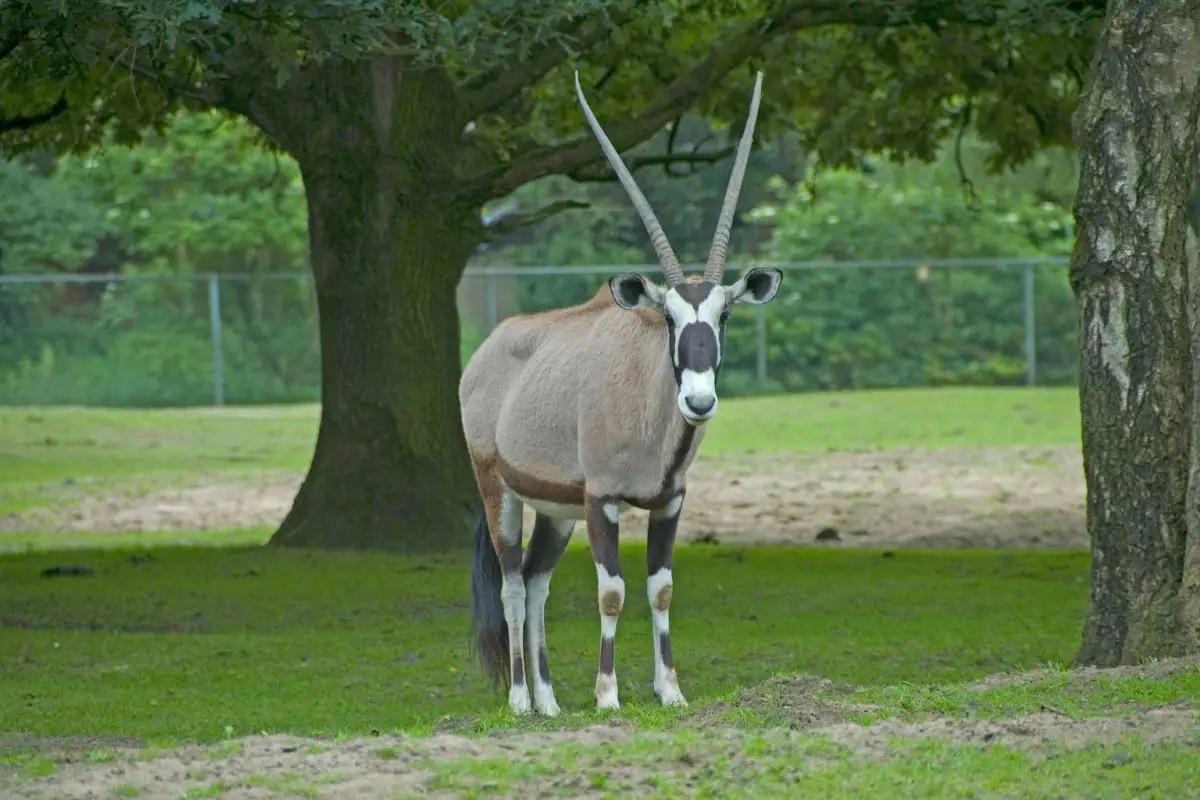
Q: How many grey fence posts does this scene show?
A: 4